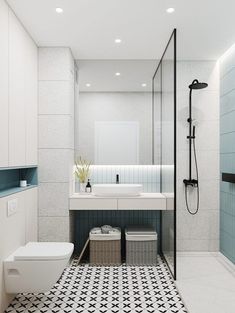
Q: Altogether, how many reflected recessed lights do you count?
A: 3